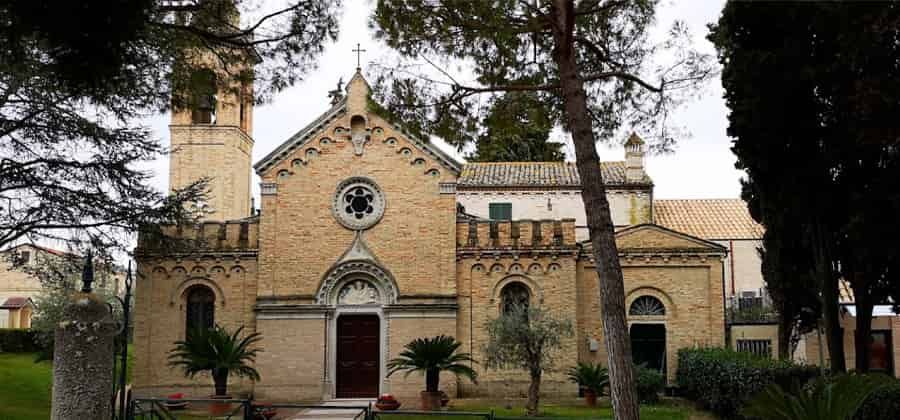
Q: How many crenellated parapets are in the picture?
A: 2